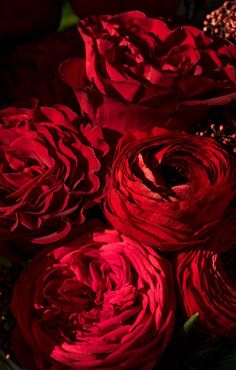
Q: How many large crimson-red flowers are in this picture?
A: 5